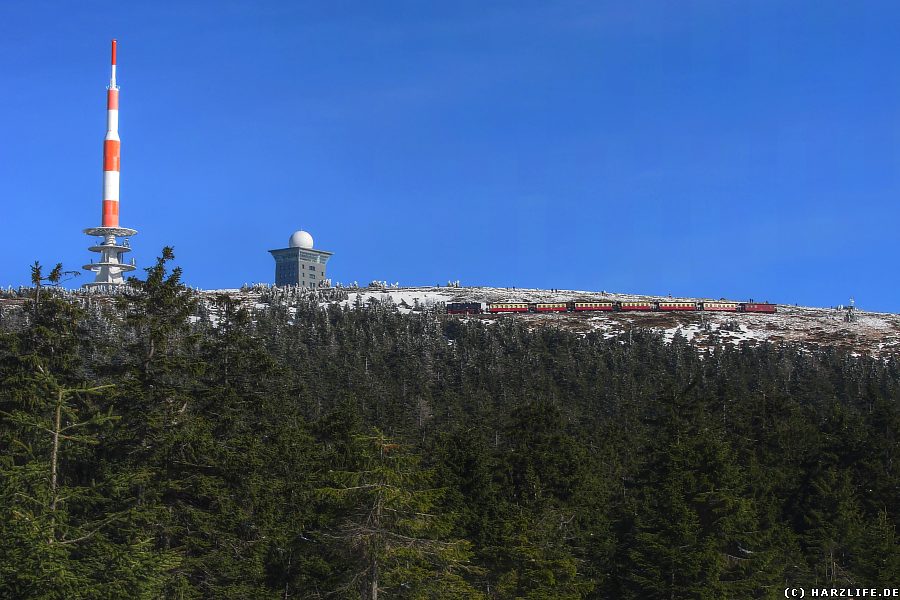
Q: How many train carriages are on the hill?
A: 7